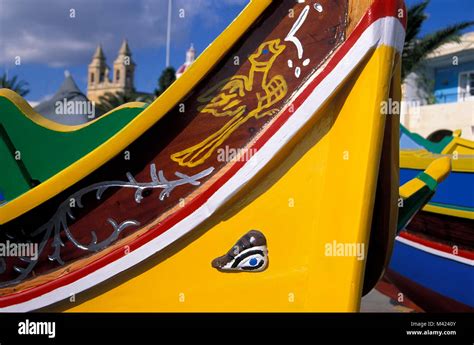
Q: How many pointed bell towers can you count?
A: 2